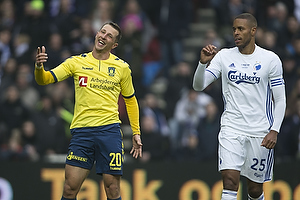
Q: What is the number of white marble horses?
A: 0